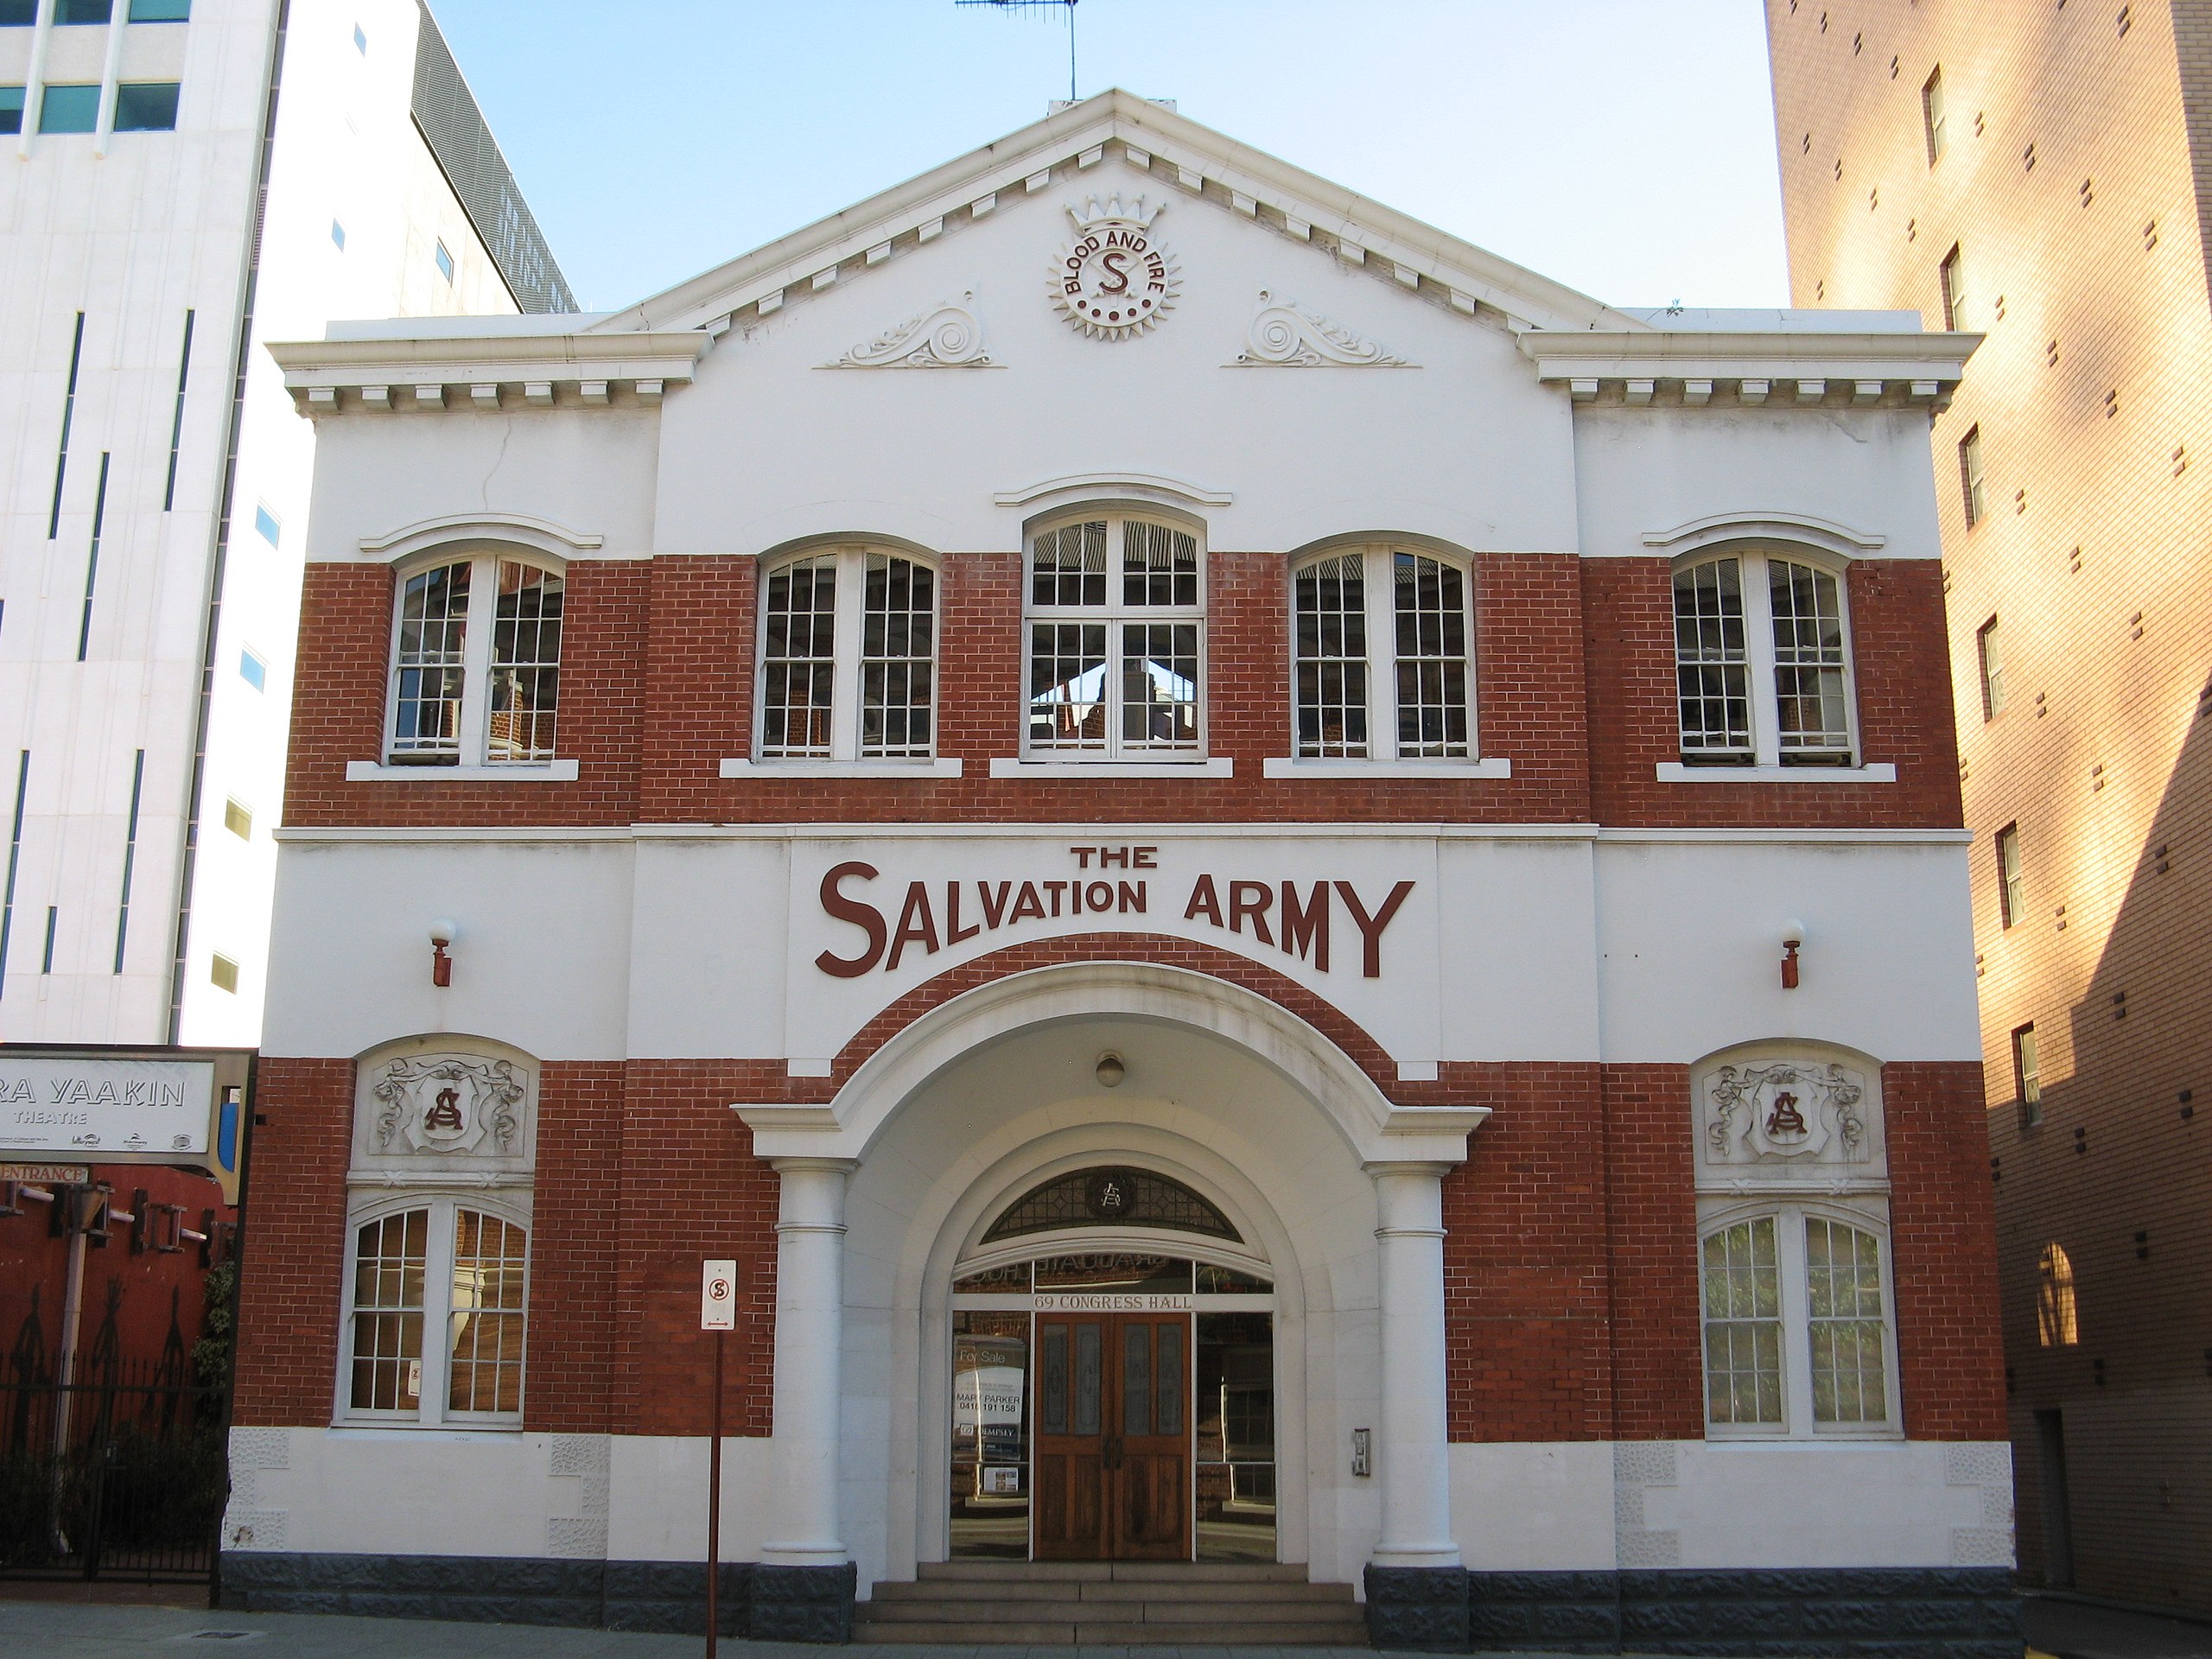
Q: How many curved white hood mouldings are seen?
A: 3